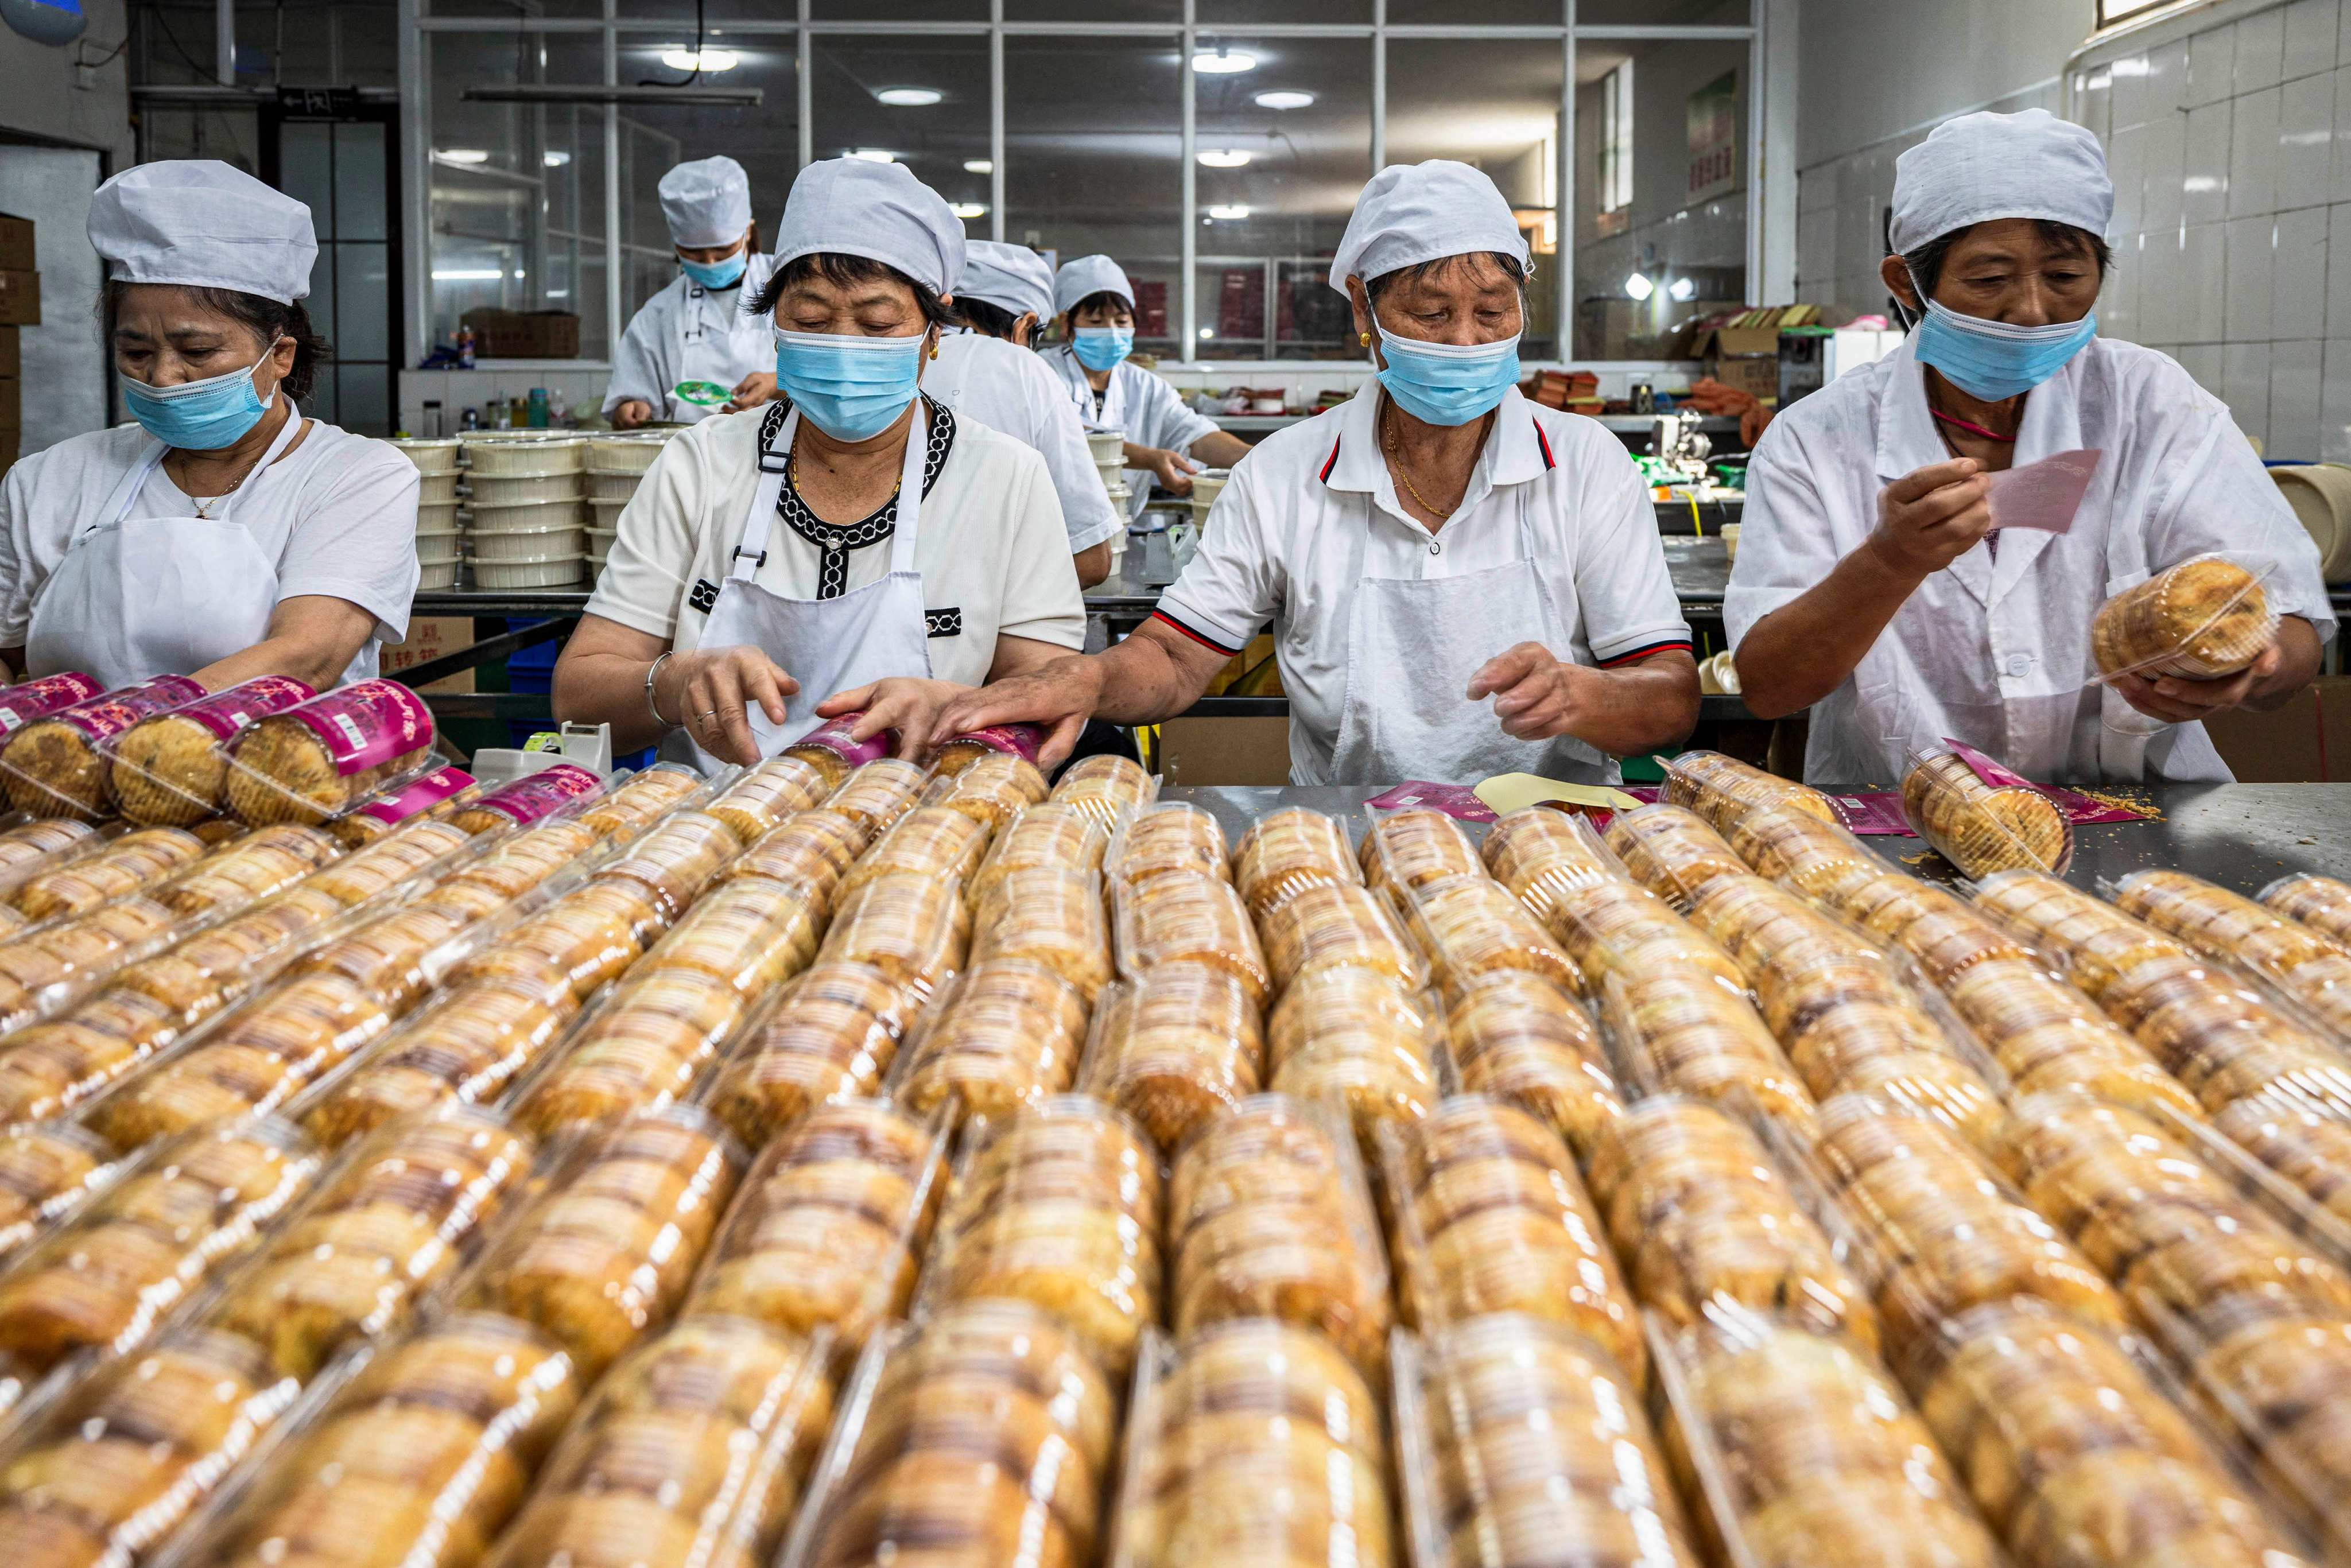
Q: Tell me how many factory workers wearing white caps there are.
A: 7